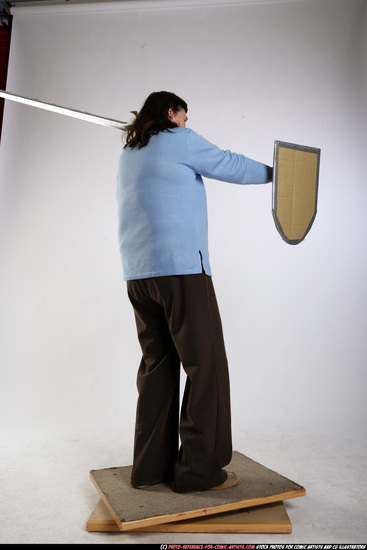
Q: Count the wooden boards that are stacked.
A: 2